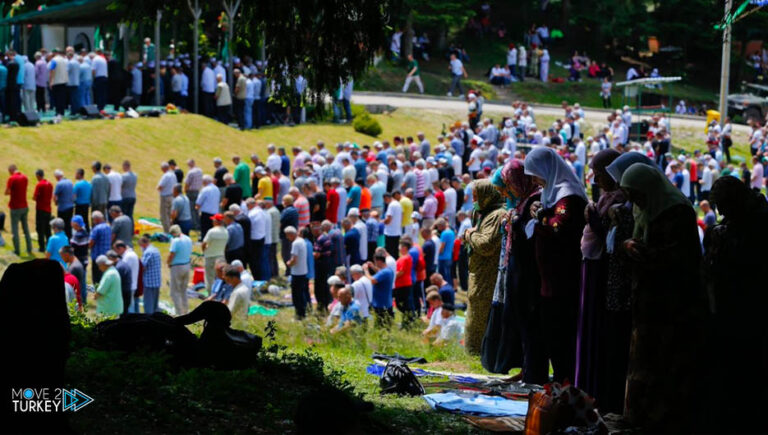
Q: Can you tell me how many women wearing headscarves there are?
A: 8